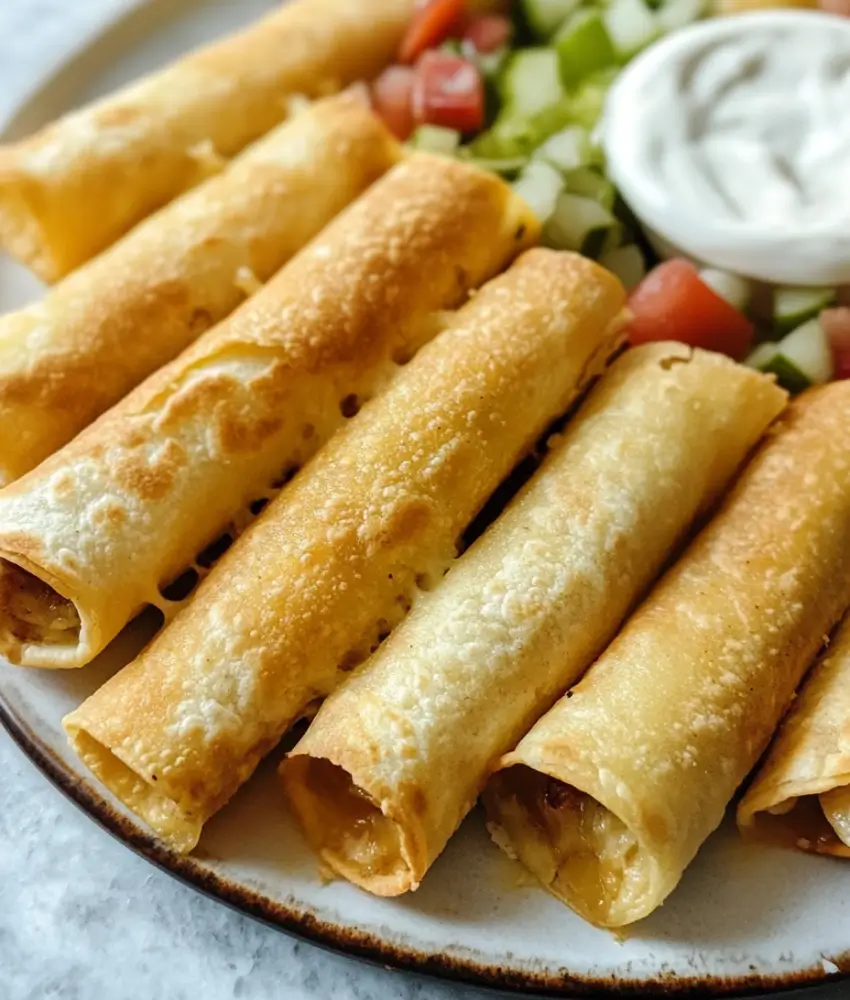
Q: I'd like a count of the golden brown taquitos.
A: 7